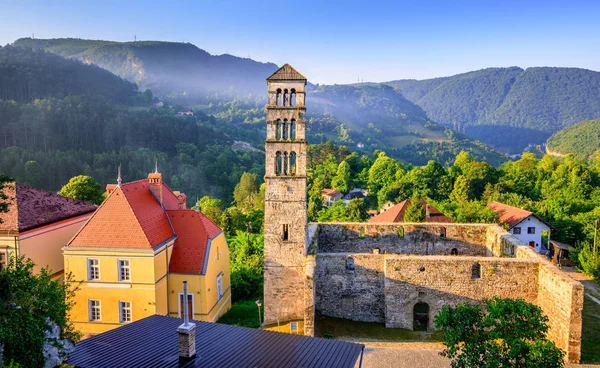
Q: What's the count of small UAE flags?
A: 0